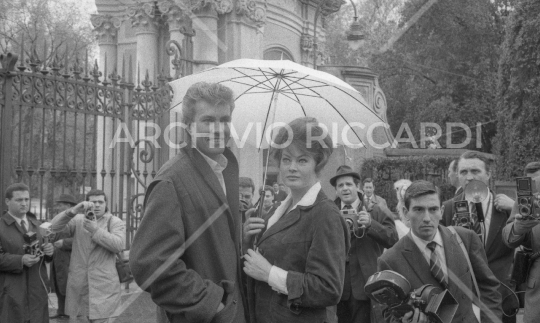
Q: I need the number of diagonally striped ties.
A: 2